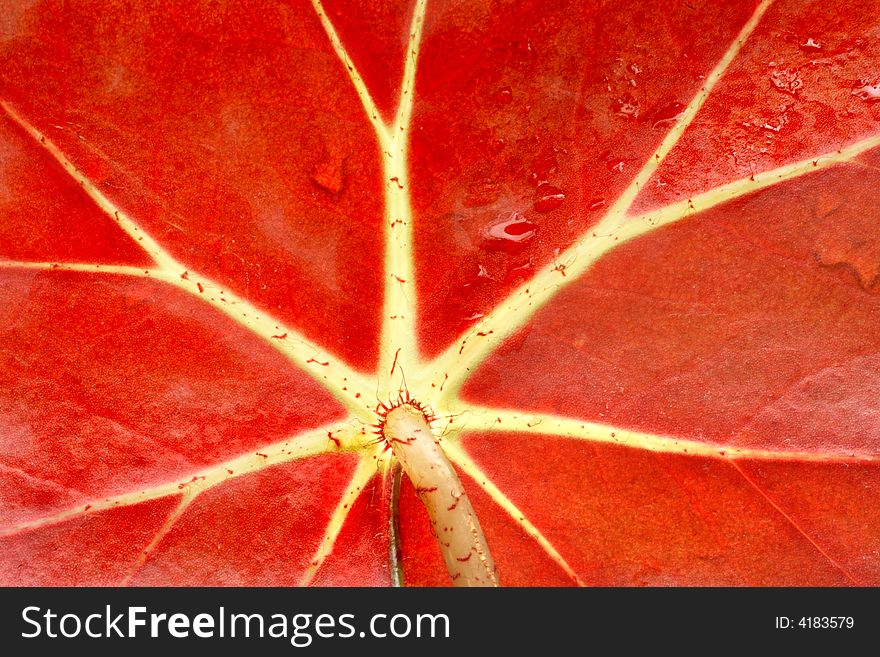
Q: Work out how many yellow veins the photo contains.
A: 7